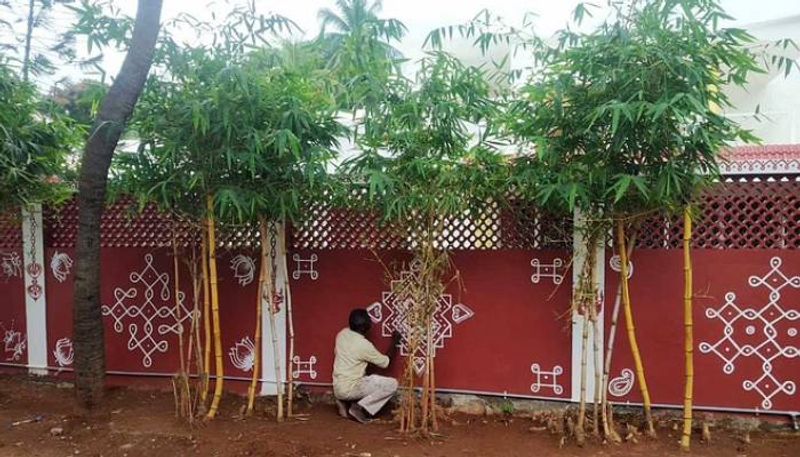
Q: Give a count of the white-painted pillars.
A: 3